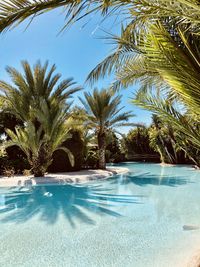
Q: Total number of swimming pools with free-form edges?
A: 1